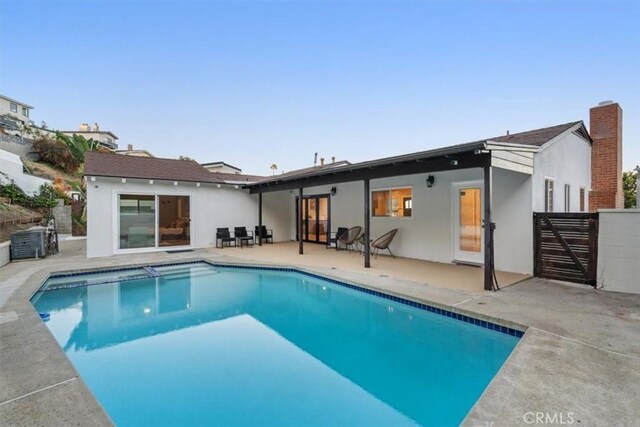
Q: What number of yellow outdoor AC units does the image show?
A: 0